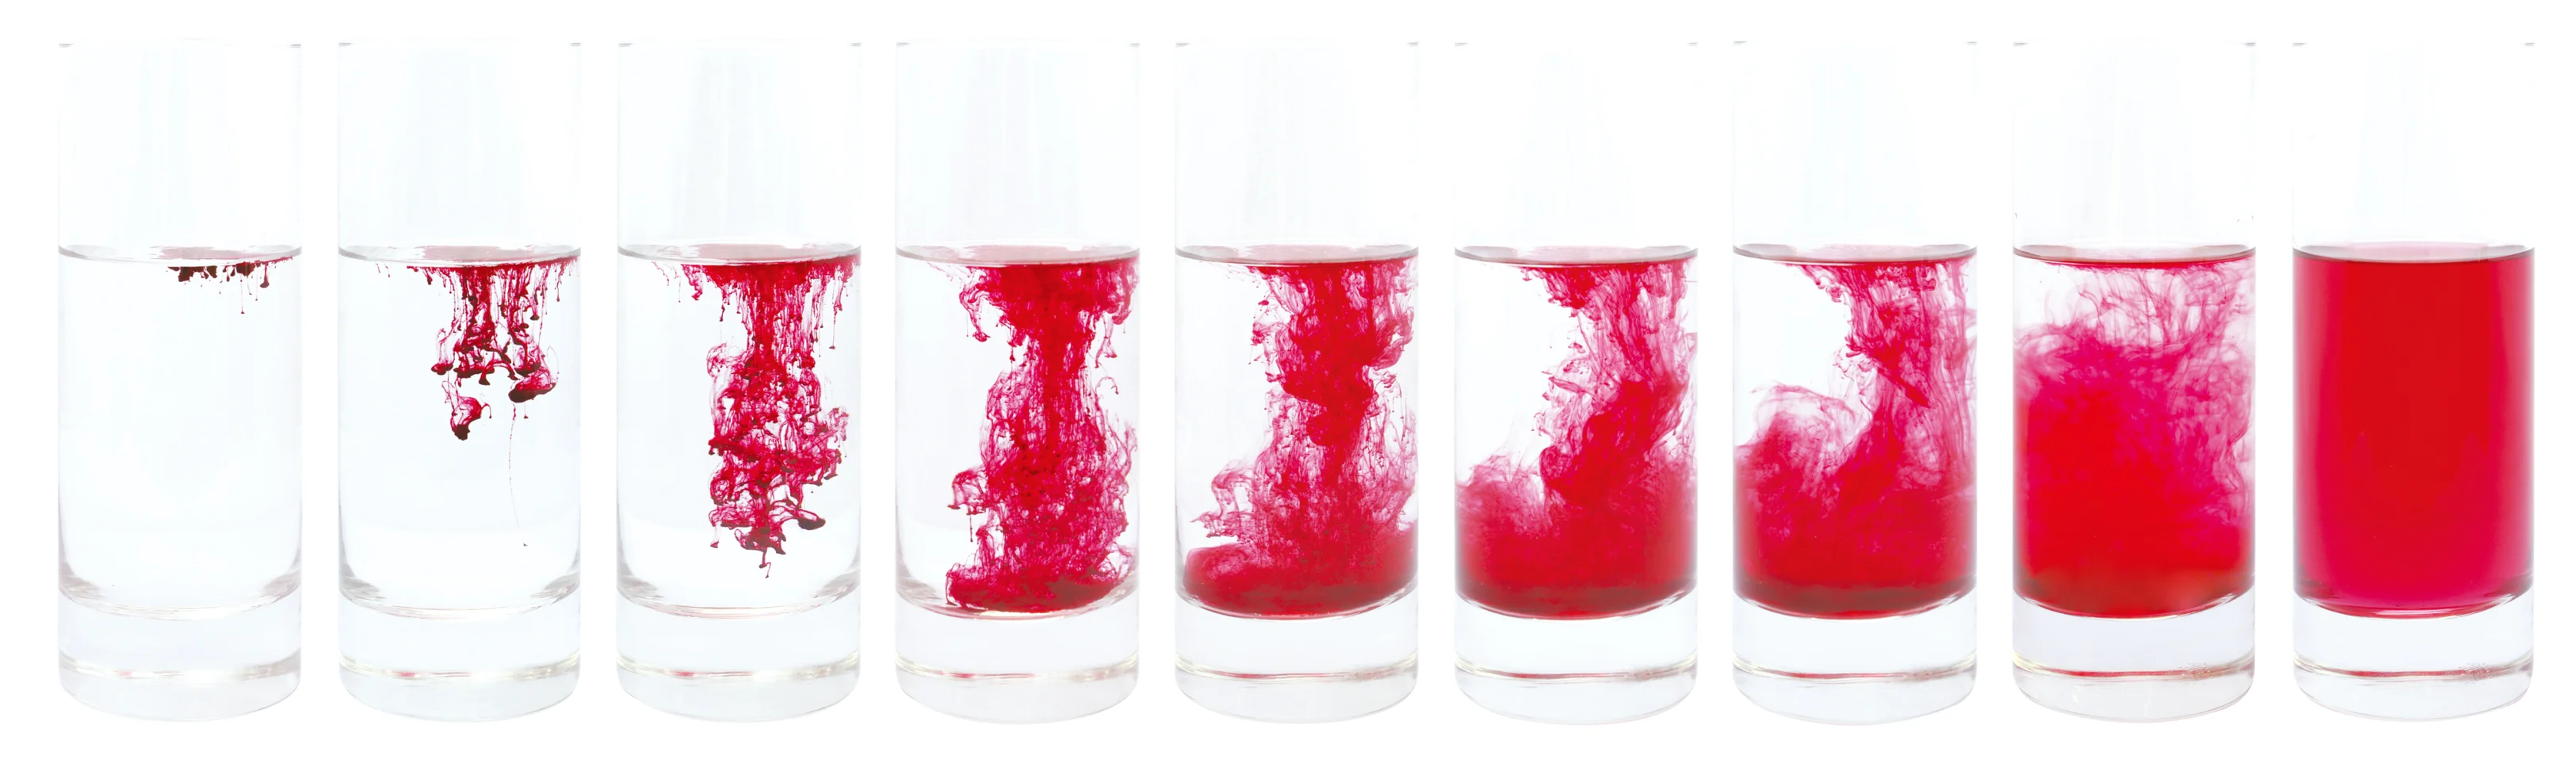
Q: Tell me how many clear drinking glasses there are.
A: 9